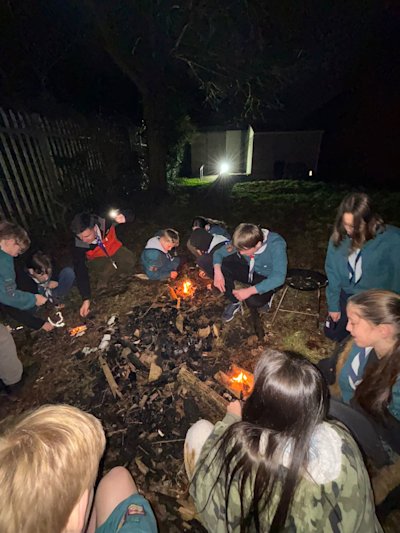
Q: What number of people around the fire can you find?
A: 11